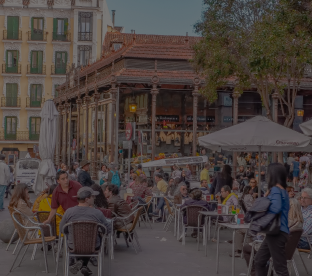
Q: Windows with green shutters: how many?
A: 11